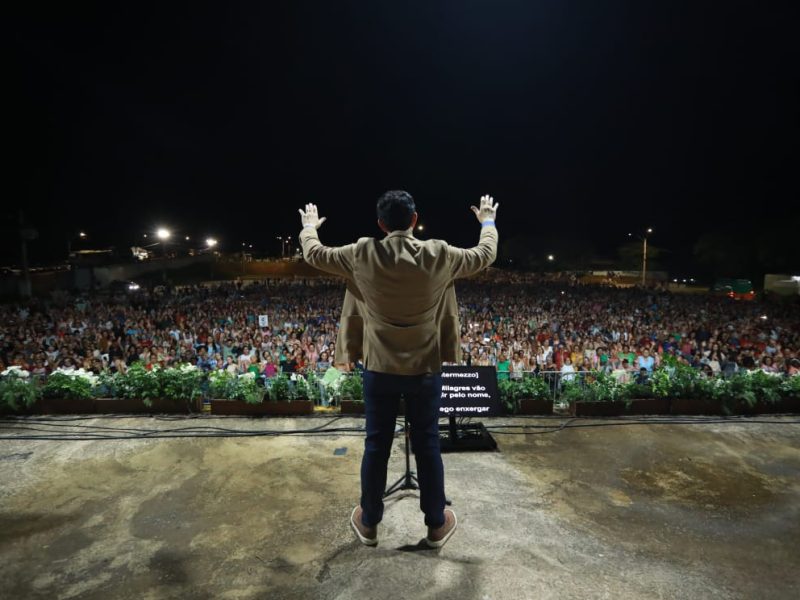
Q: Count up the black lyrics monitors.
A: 1